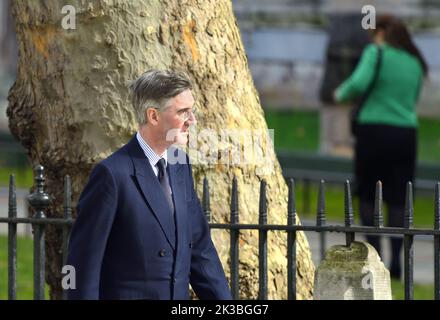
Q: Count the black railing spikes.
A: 11